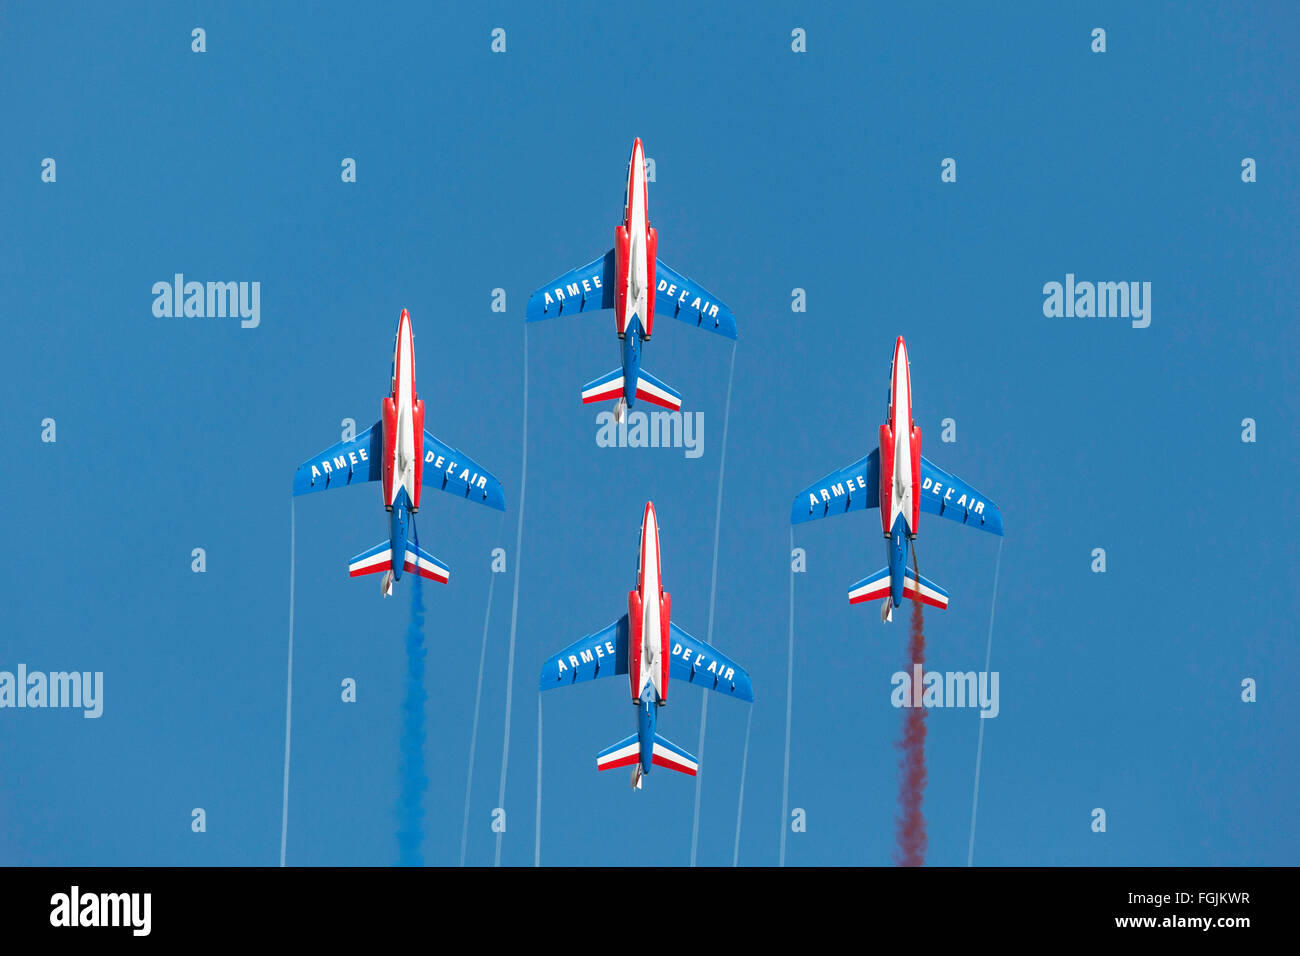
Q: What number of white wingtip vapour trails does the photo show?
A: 8